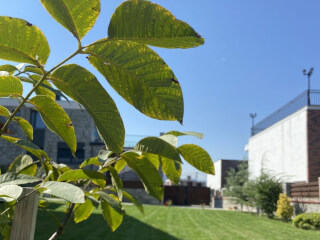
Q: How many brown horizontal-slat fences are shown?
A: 1